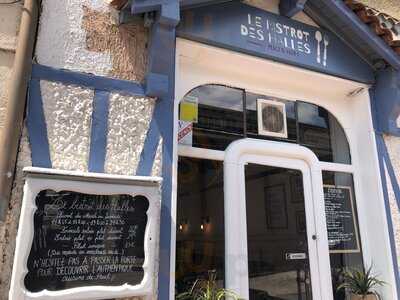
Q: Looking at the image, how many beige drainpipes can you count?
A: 1